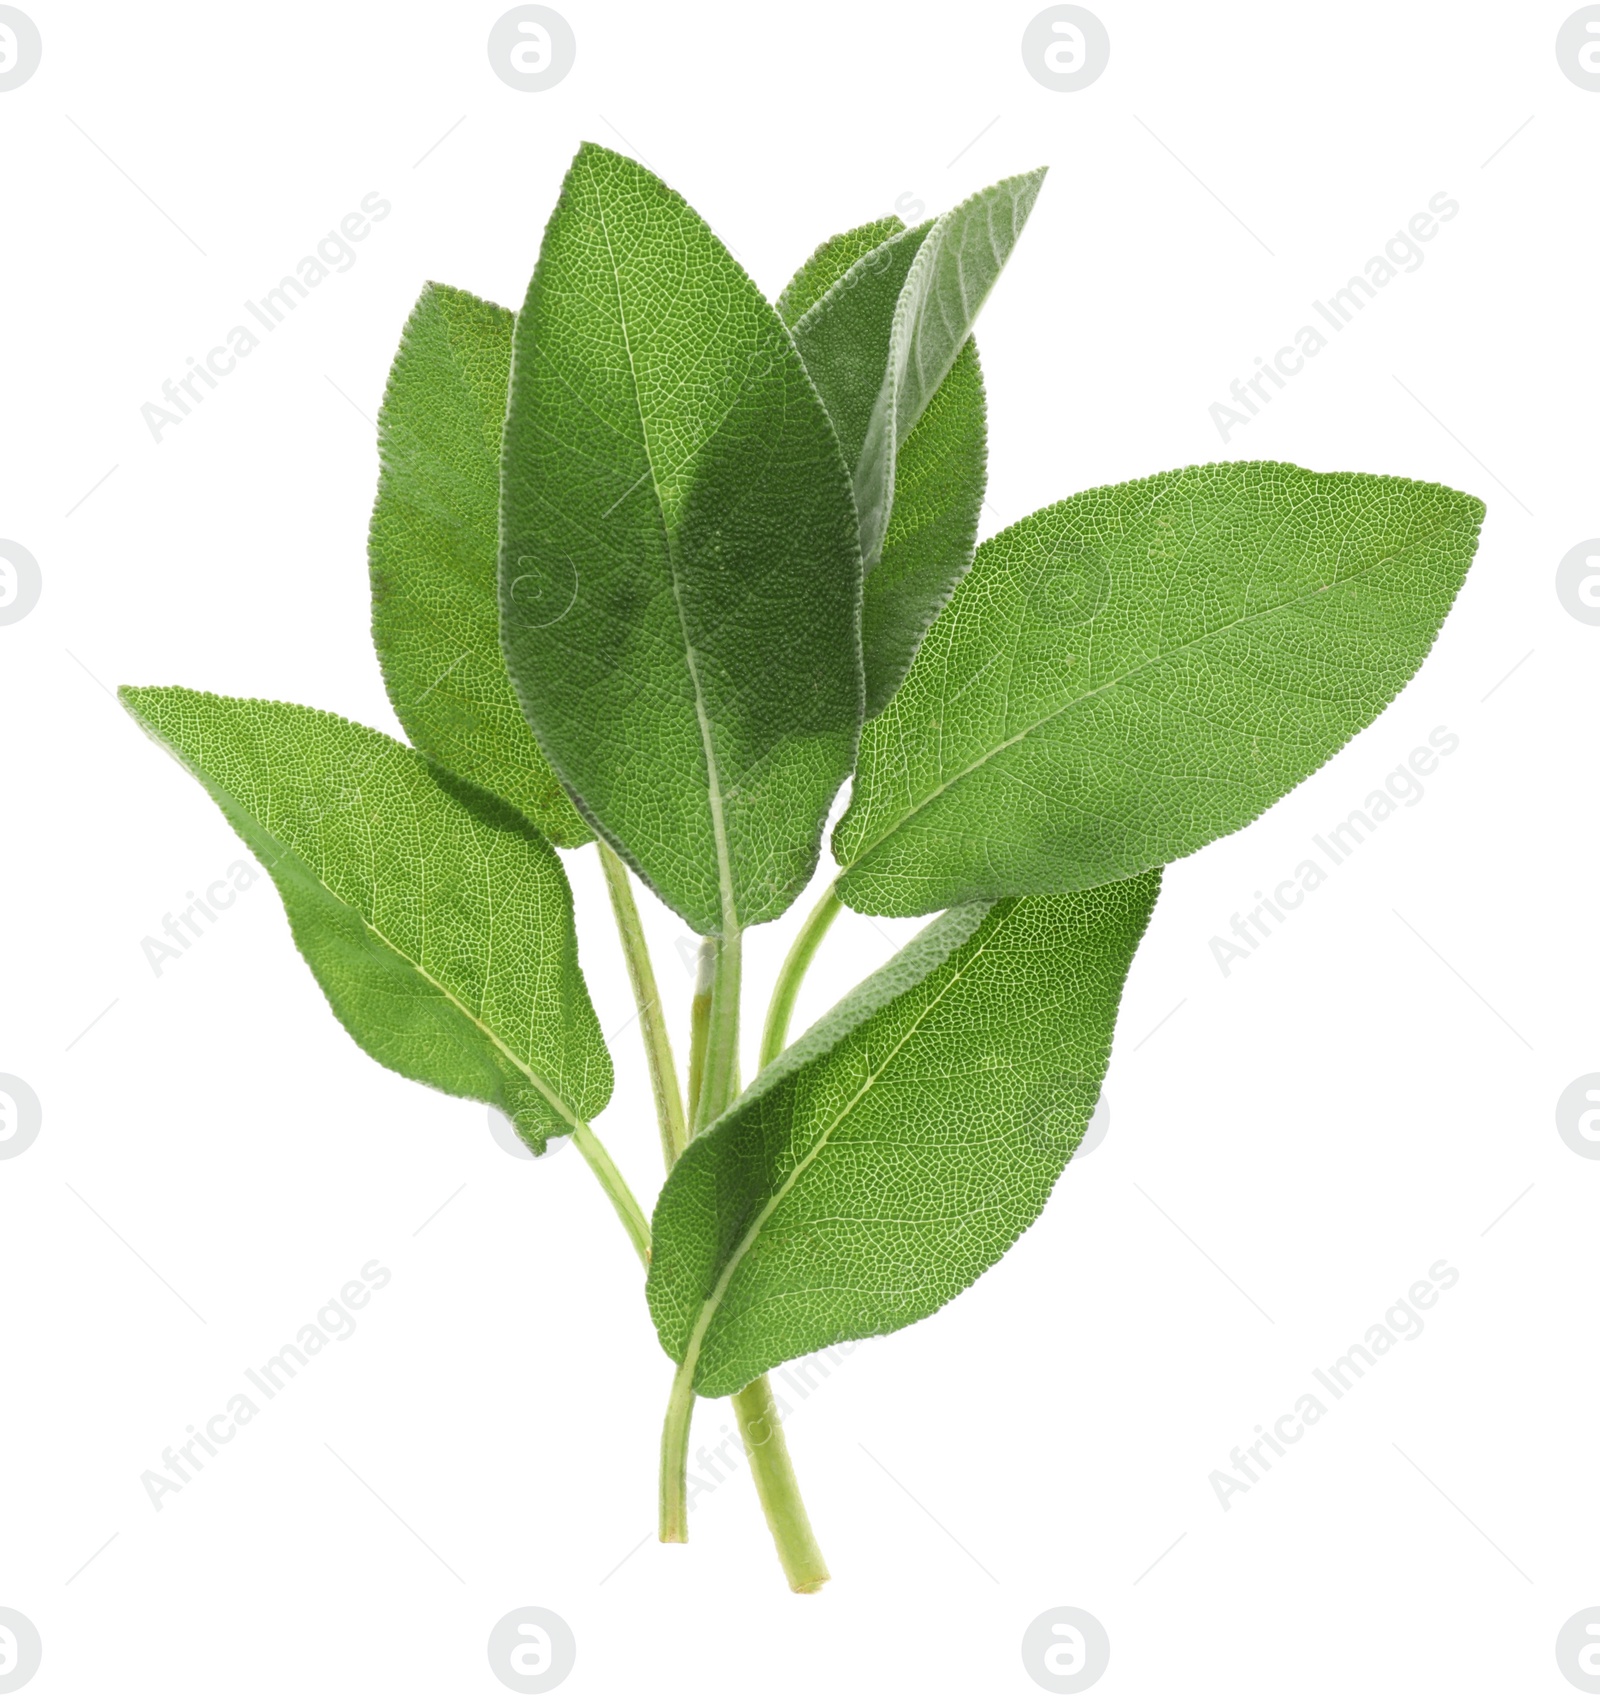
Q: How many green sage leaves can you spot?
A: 7